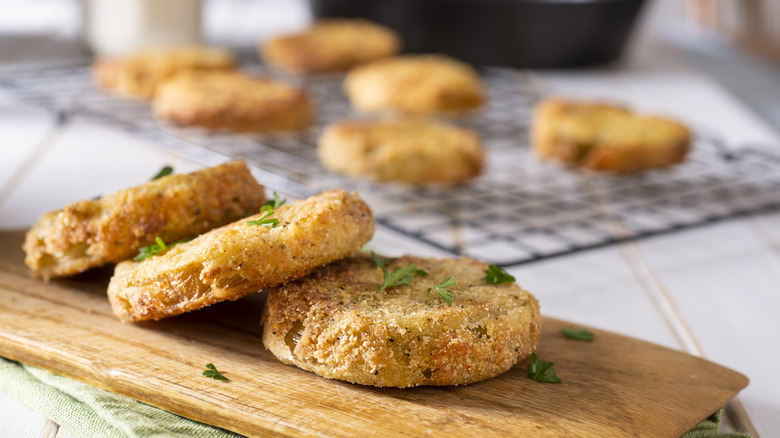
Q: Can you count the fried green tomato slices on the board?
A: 3